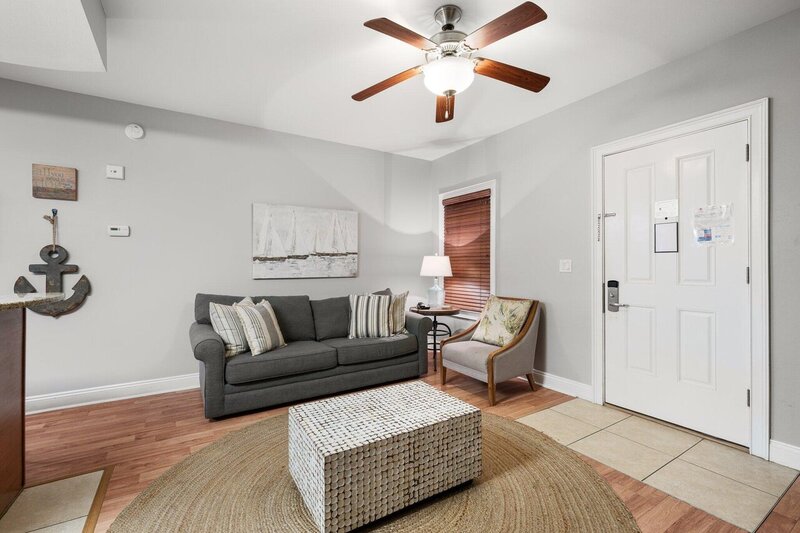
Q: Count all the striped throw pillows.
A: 4